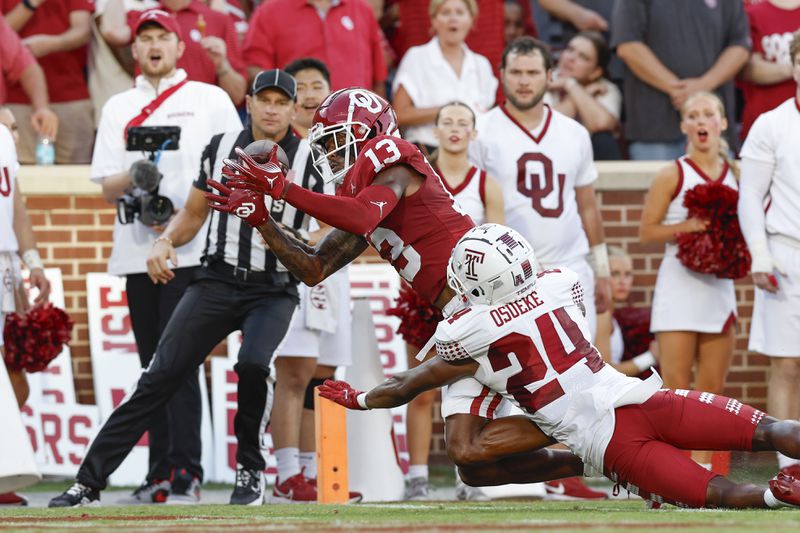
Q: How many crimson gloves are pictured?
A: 3